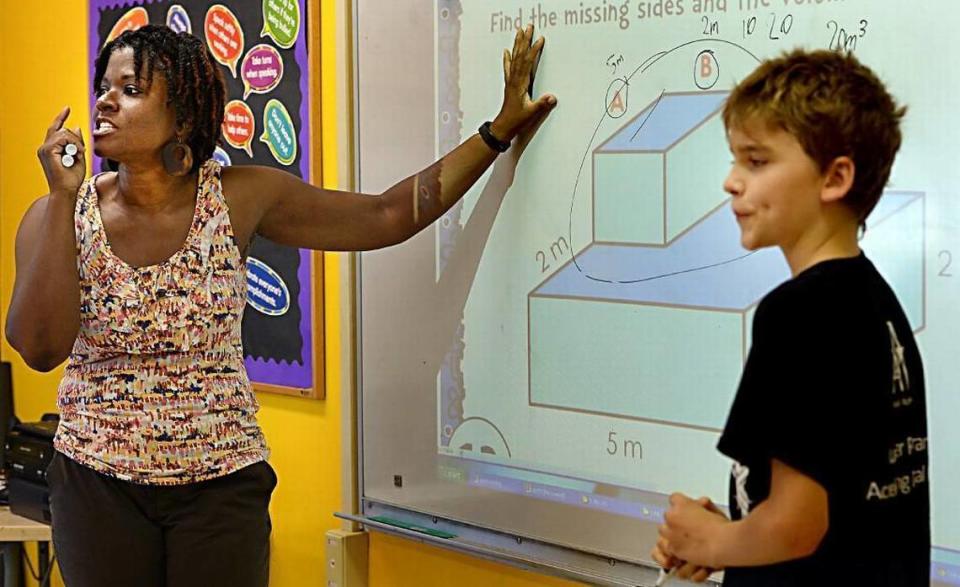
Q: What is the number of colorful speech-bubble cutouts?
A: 9